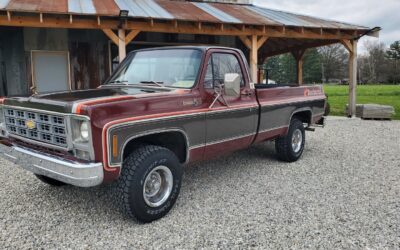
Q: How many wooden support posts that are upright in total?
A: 4